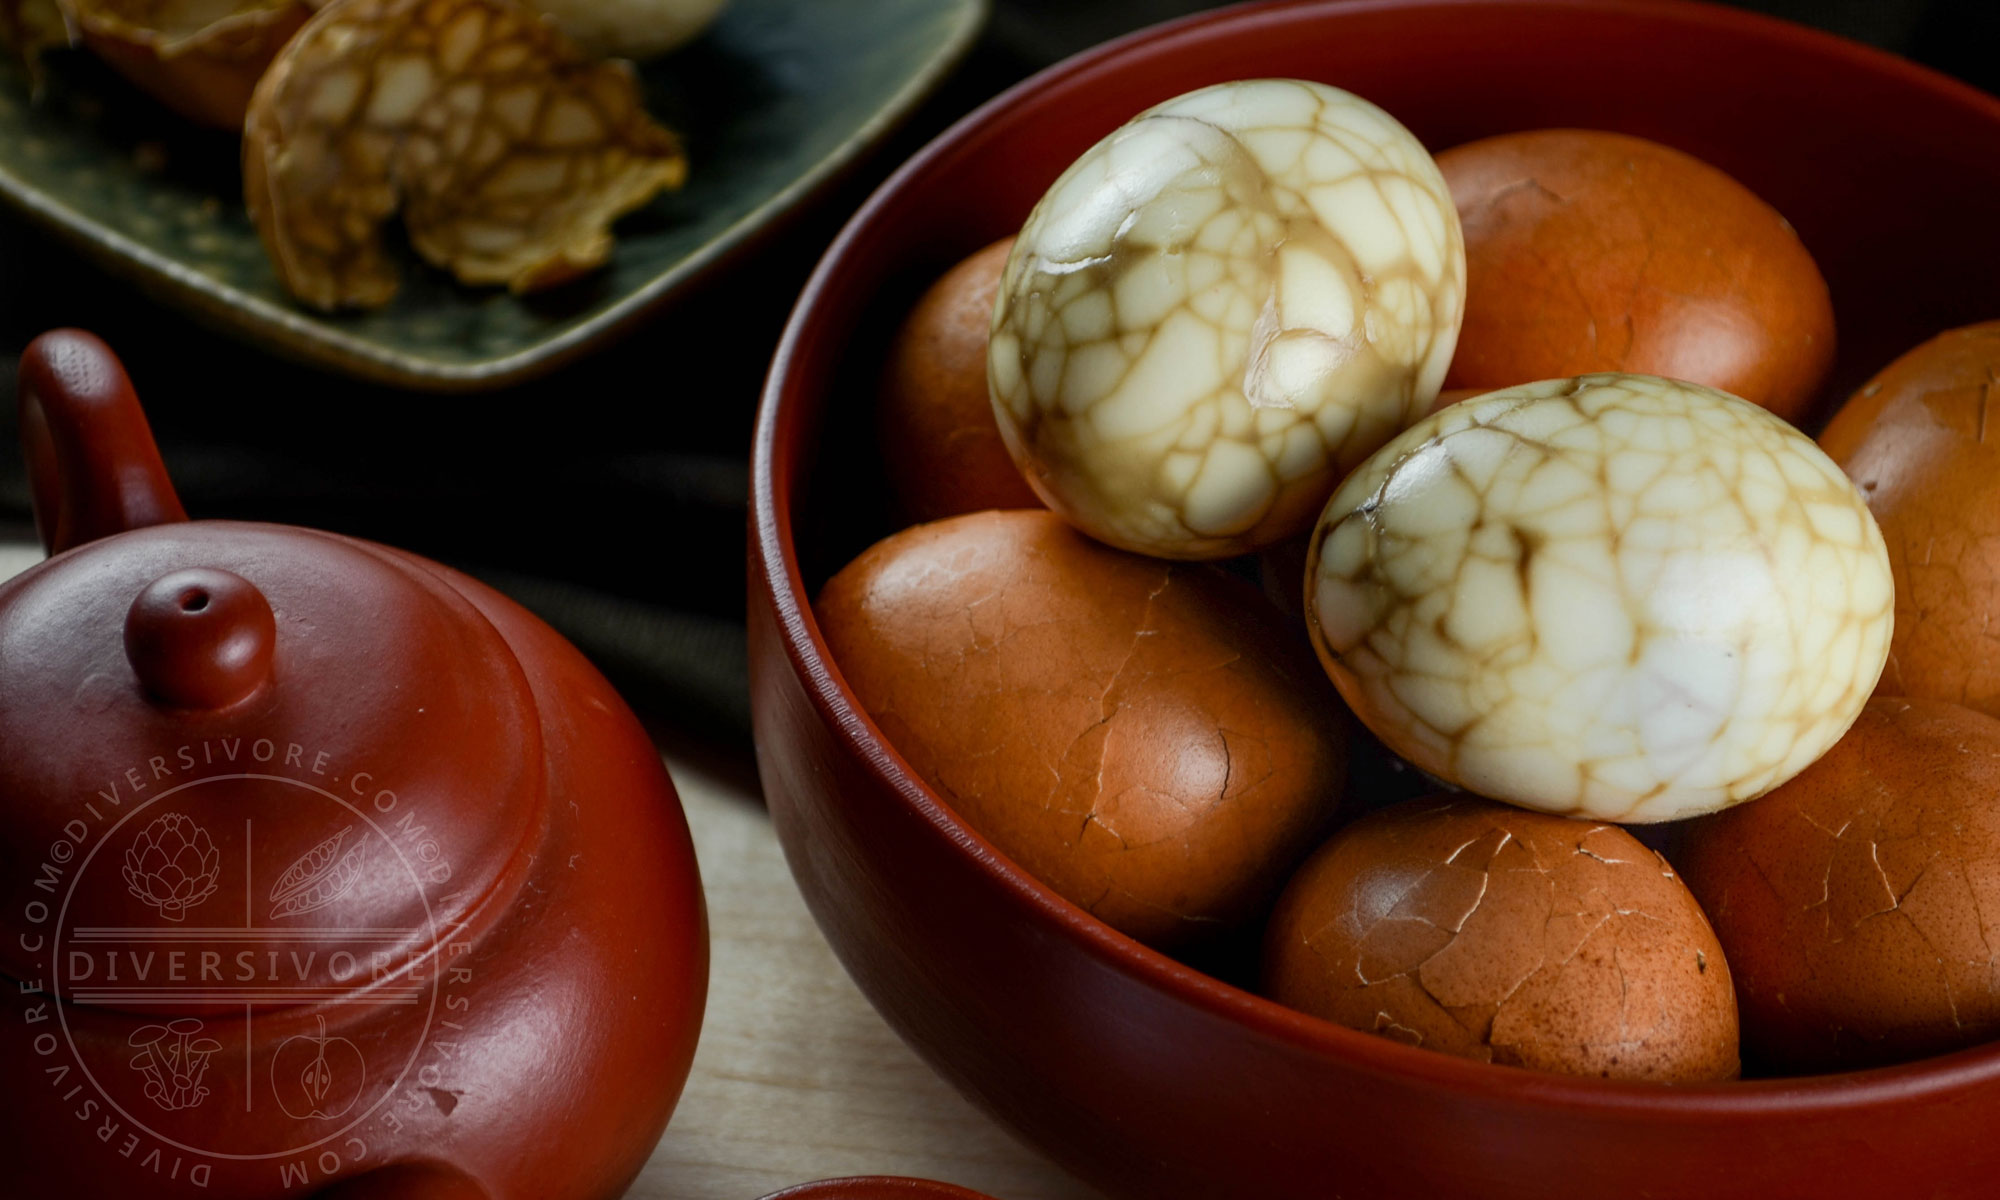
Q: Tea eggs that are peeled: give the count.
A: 2